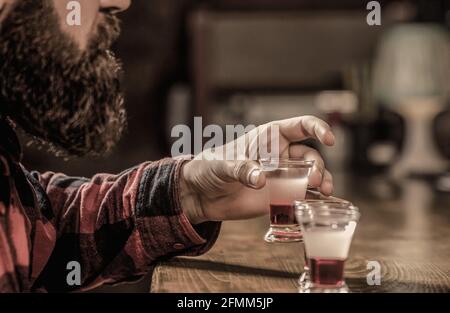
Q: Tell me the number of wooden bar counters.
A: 1